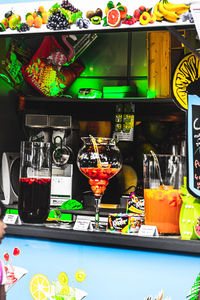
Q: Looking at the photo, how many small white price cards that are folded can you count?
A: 3